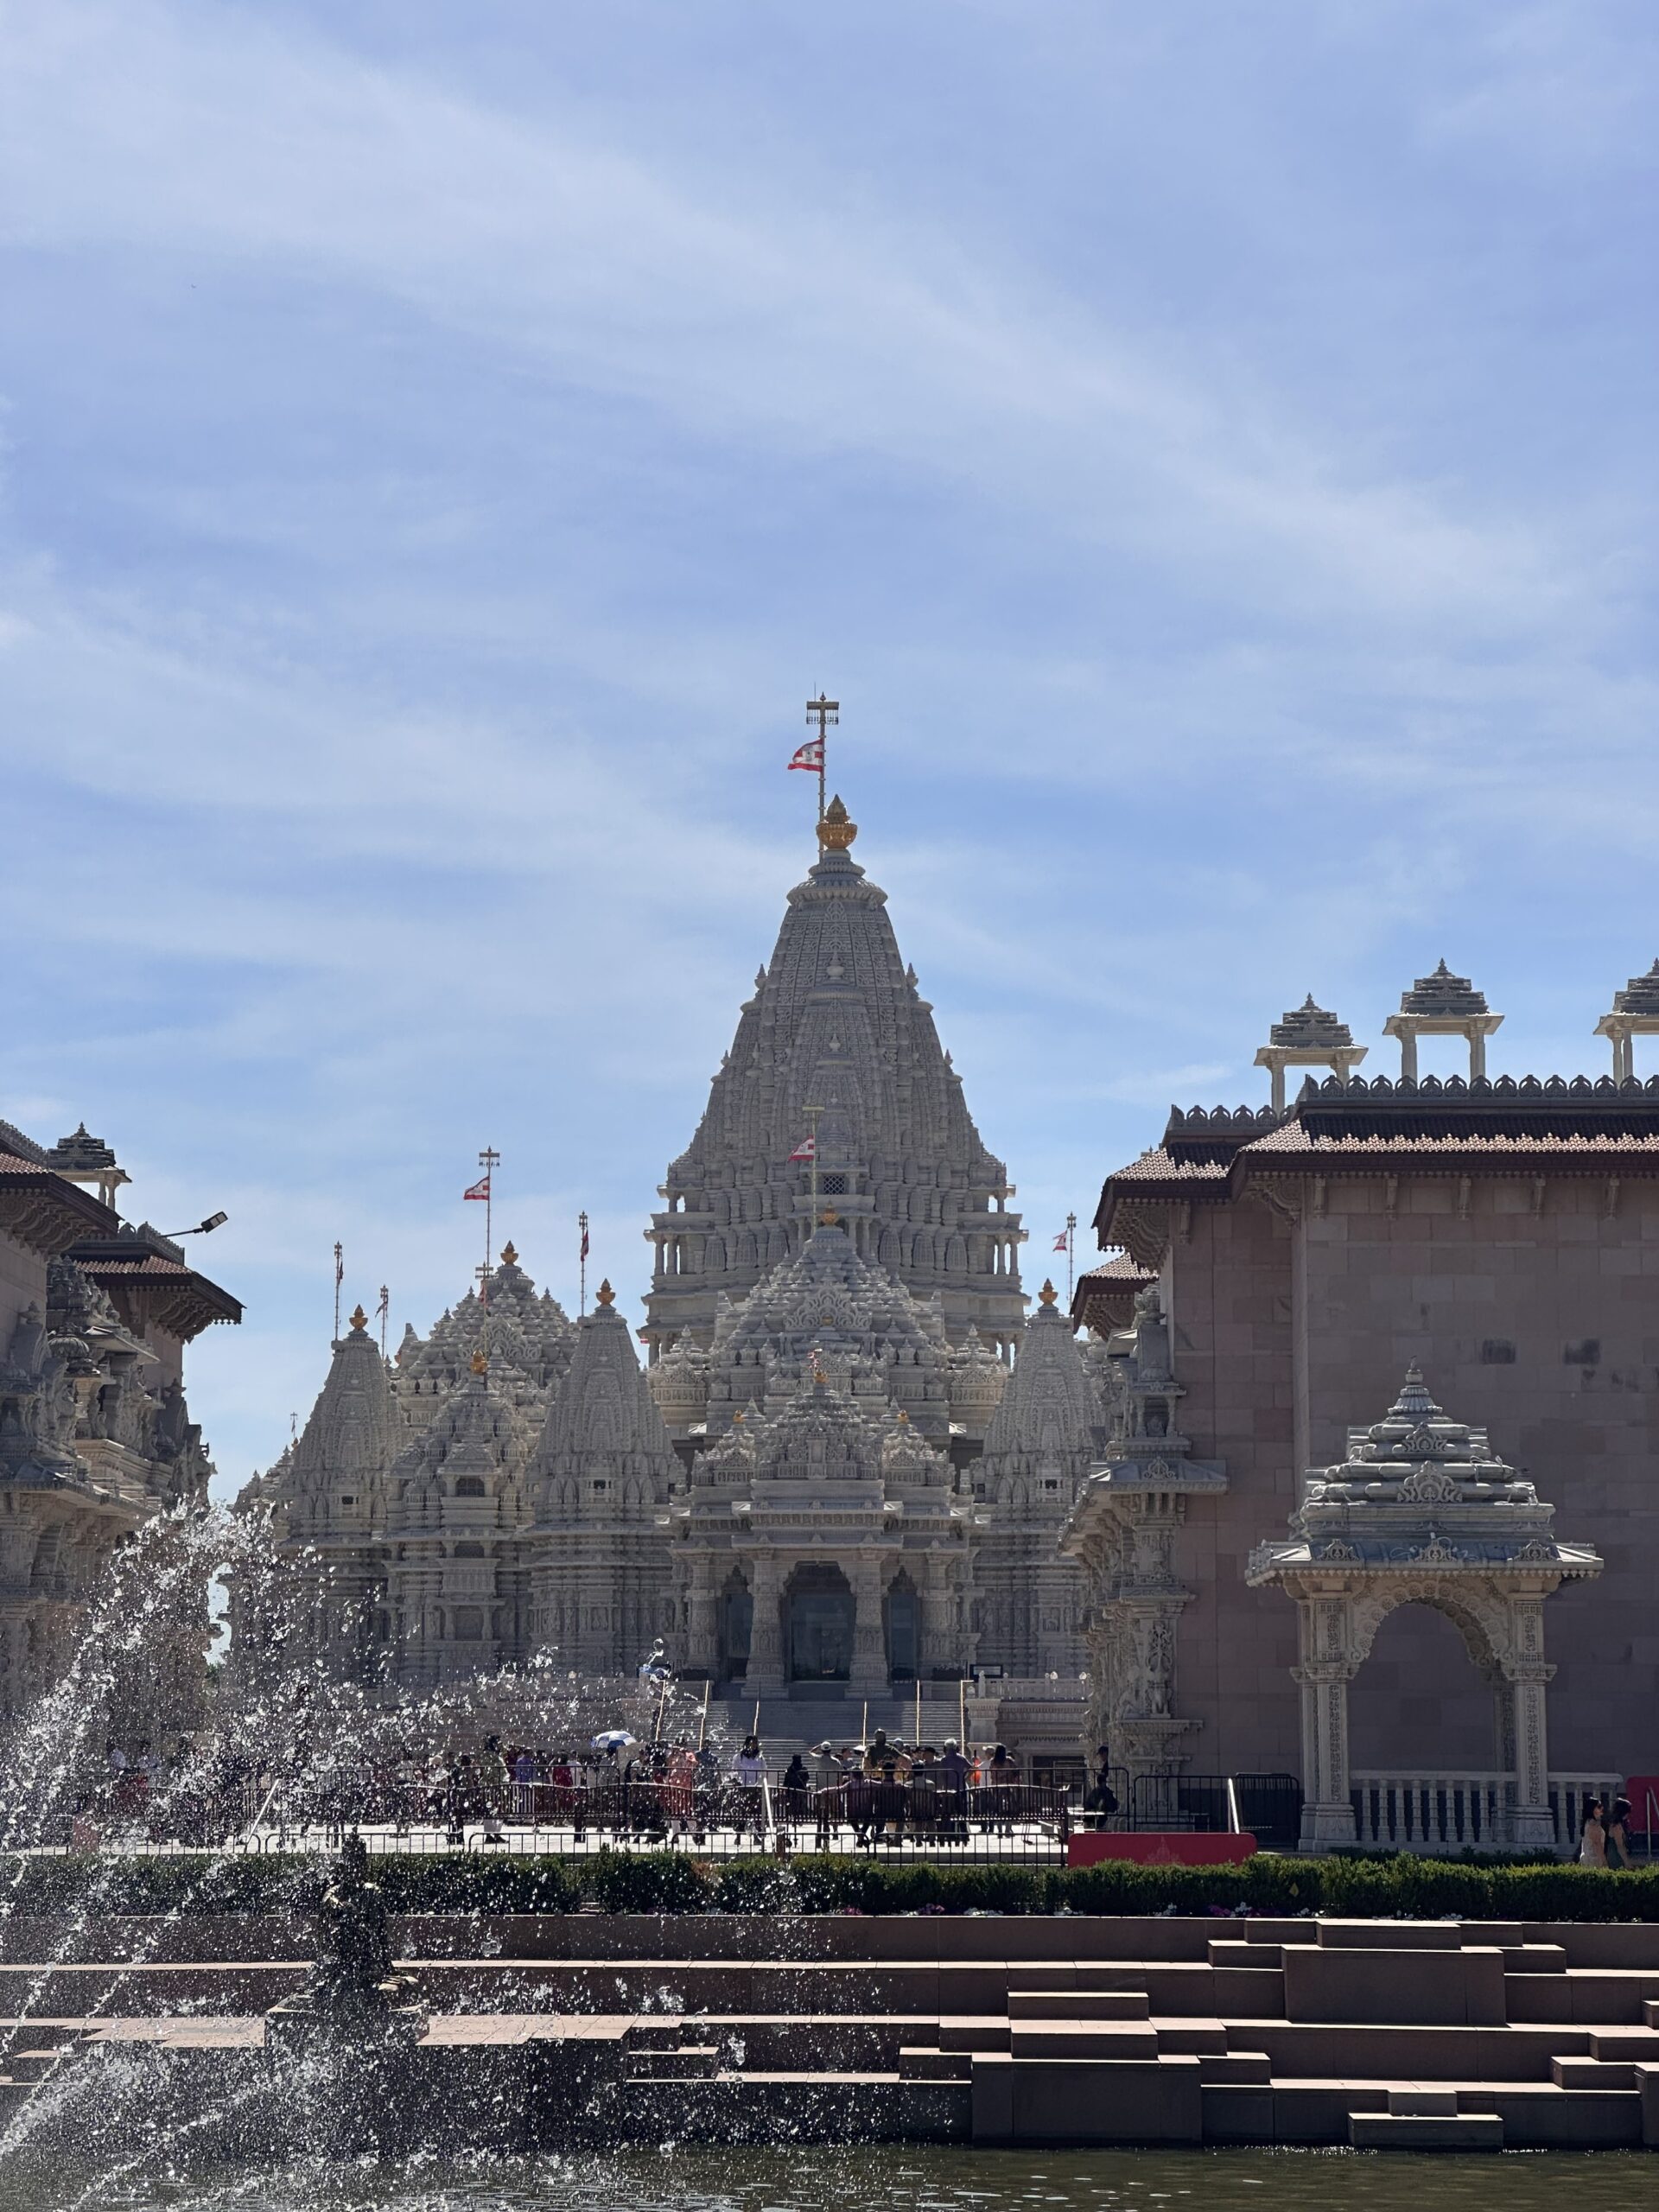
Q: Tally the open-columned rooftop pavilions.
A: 4